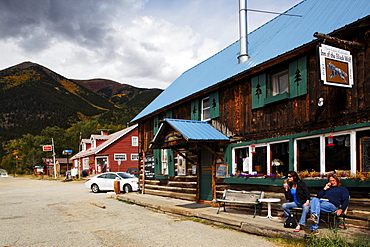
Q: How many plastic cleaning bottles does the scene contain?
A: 0